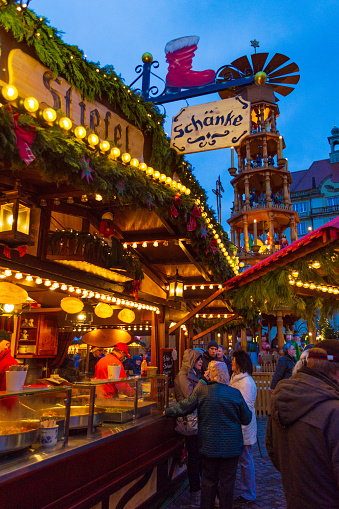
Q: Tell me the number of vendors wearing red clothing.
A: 2